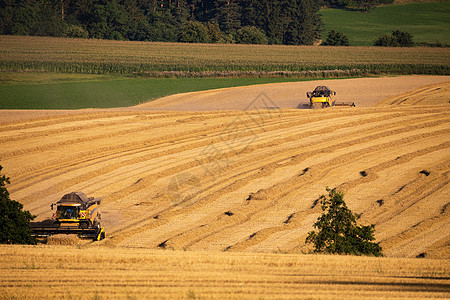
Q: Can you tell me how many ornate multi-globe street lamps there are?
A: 0